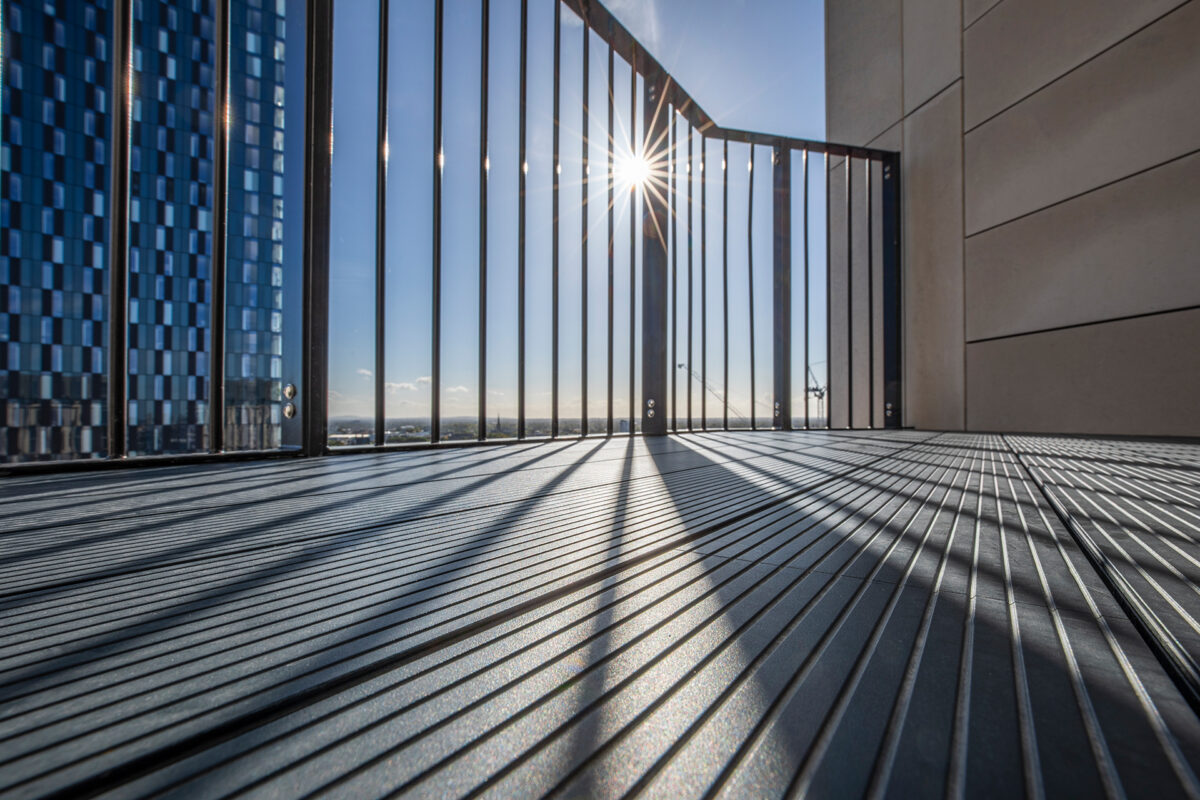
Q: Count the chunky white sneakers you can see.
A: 0